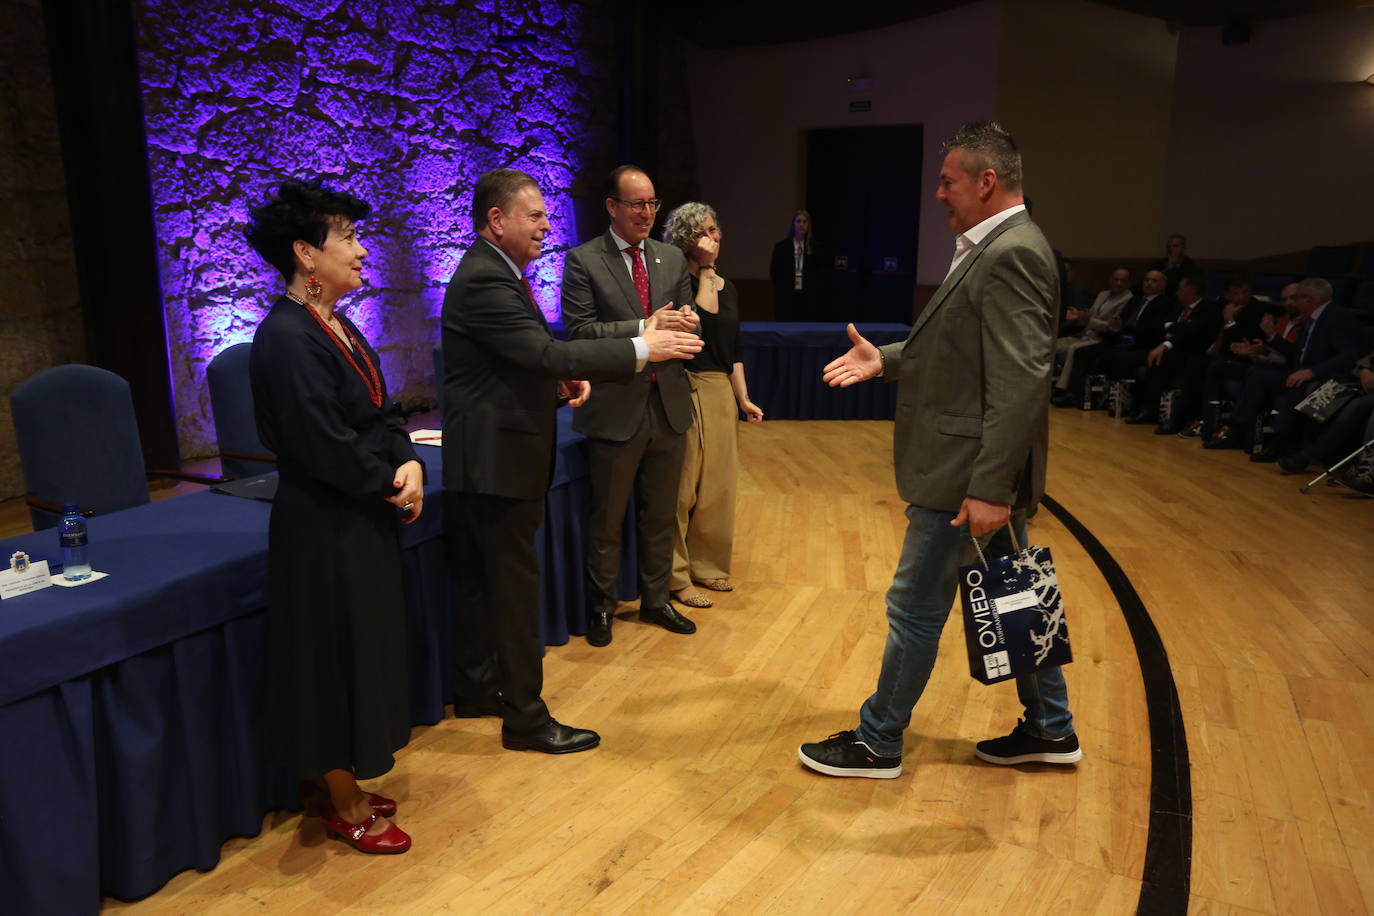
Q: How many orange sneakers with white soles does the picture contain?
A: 0